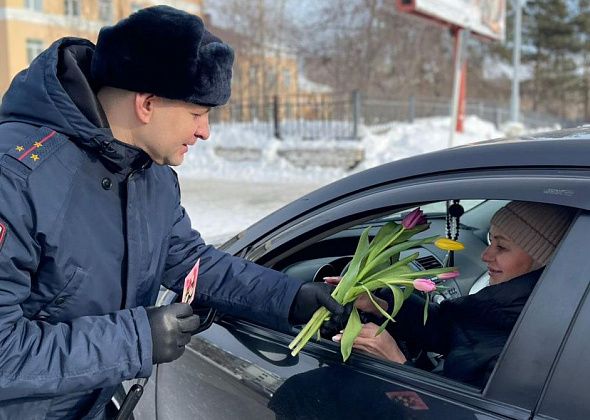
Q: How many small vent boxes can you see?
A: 1